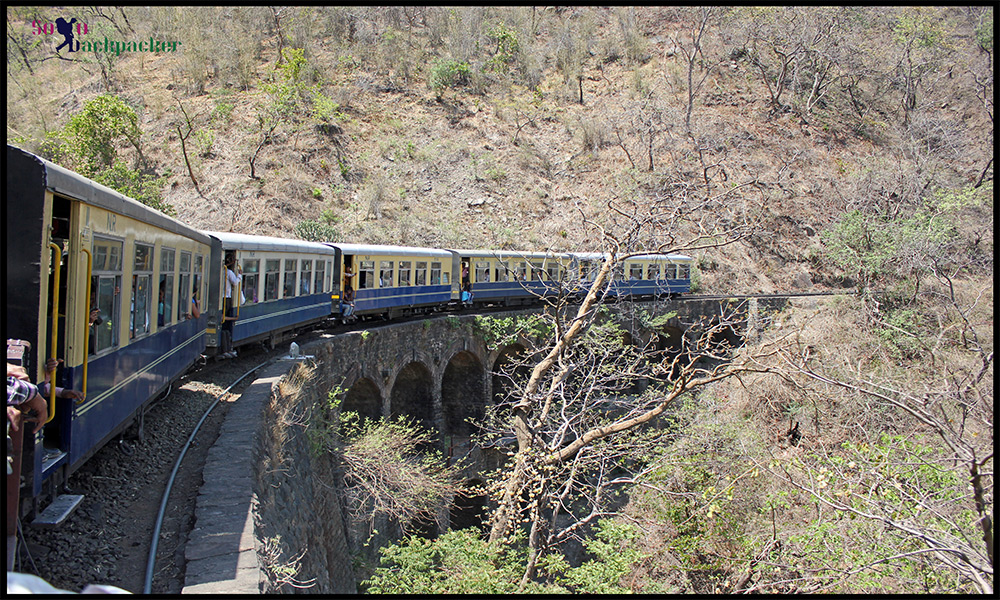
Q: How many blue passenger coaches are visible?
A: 5